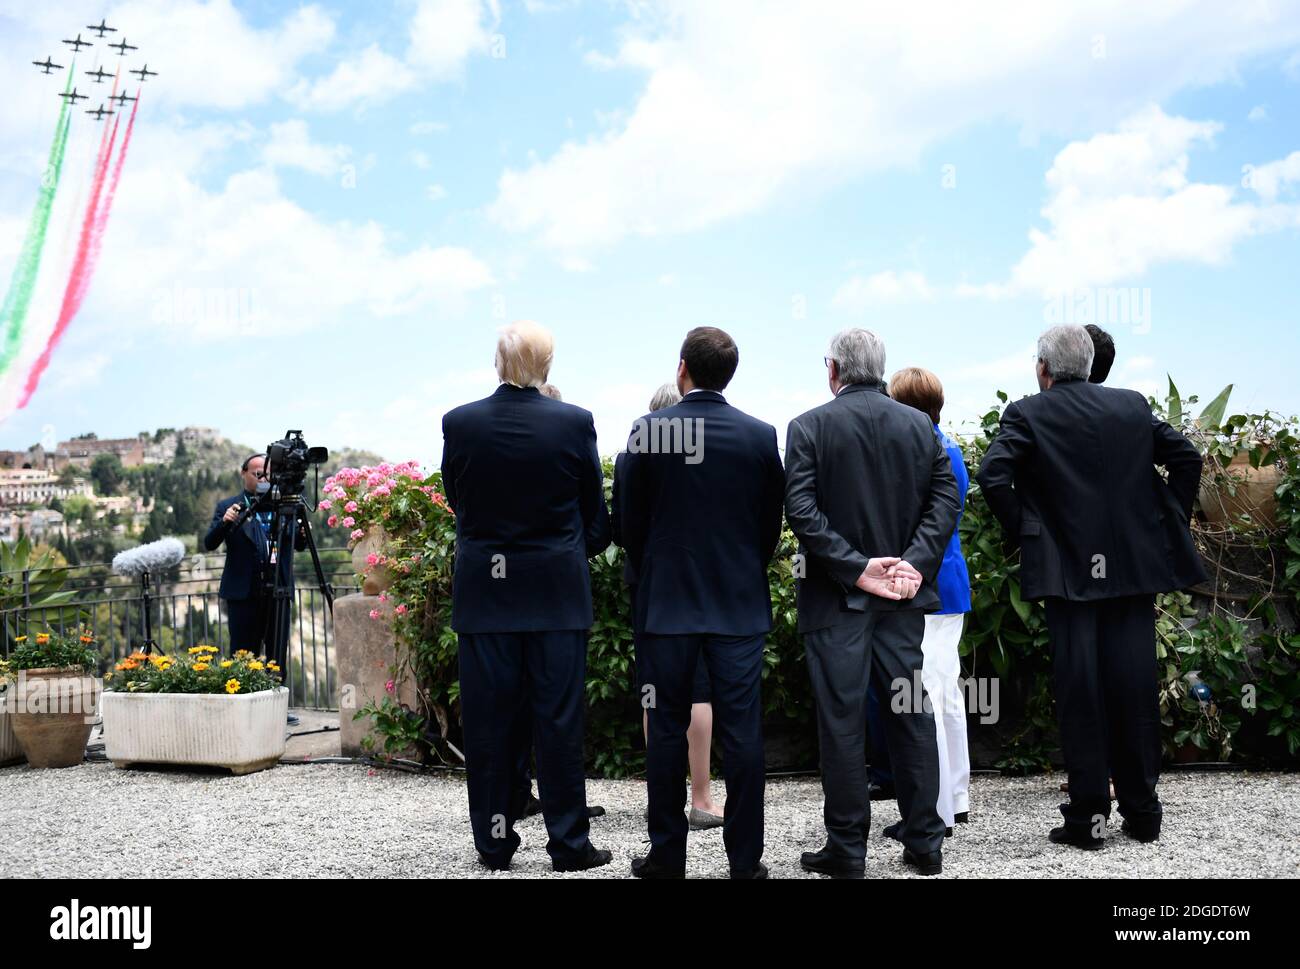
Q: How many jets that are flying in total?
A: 9